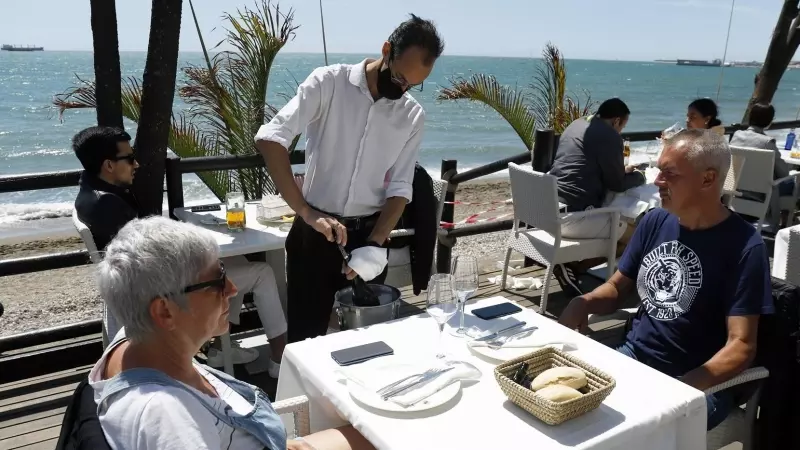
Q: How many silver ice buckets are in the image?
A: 1